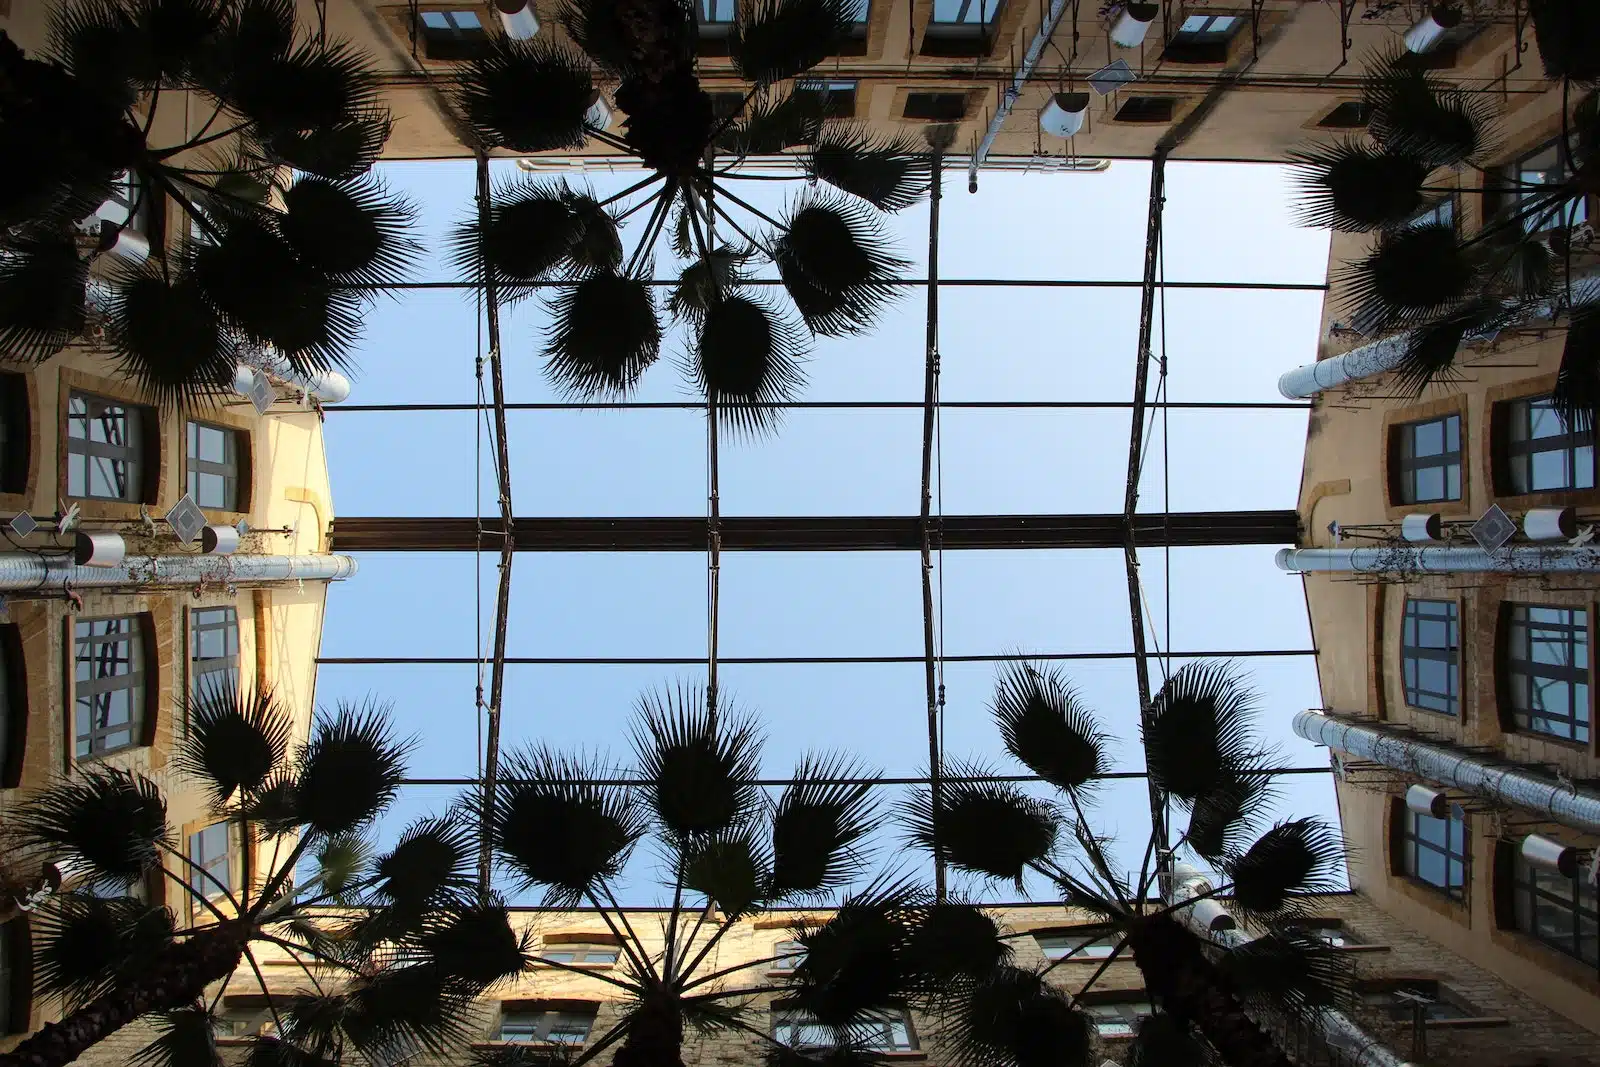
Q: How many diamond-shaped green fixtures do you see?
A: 0